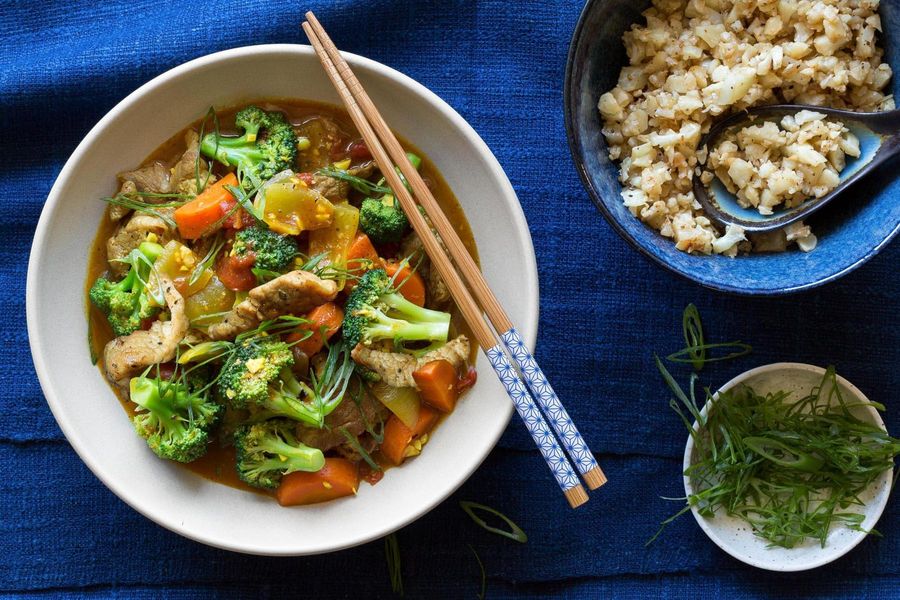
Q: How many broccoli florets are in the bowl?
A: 8